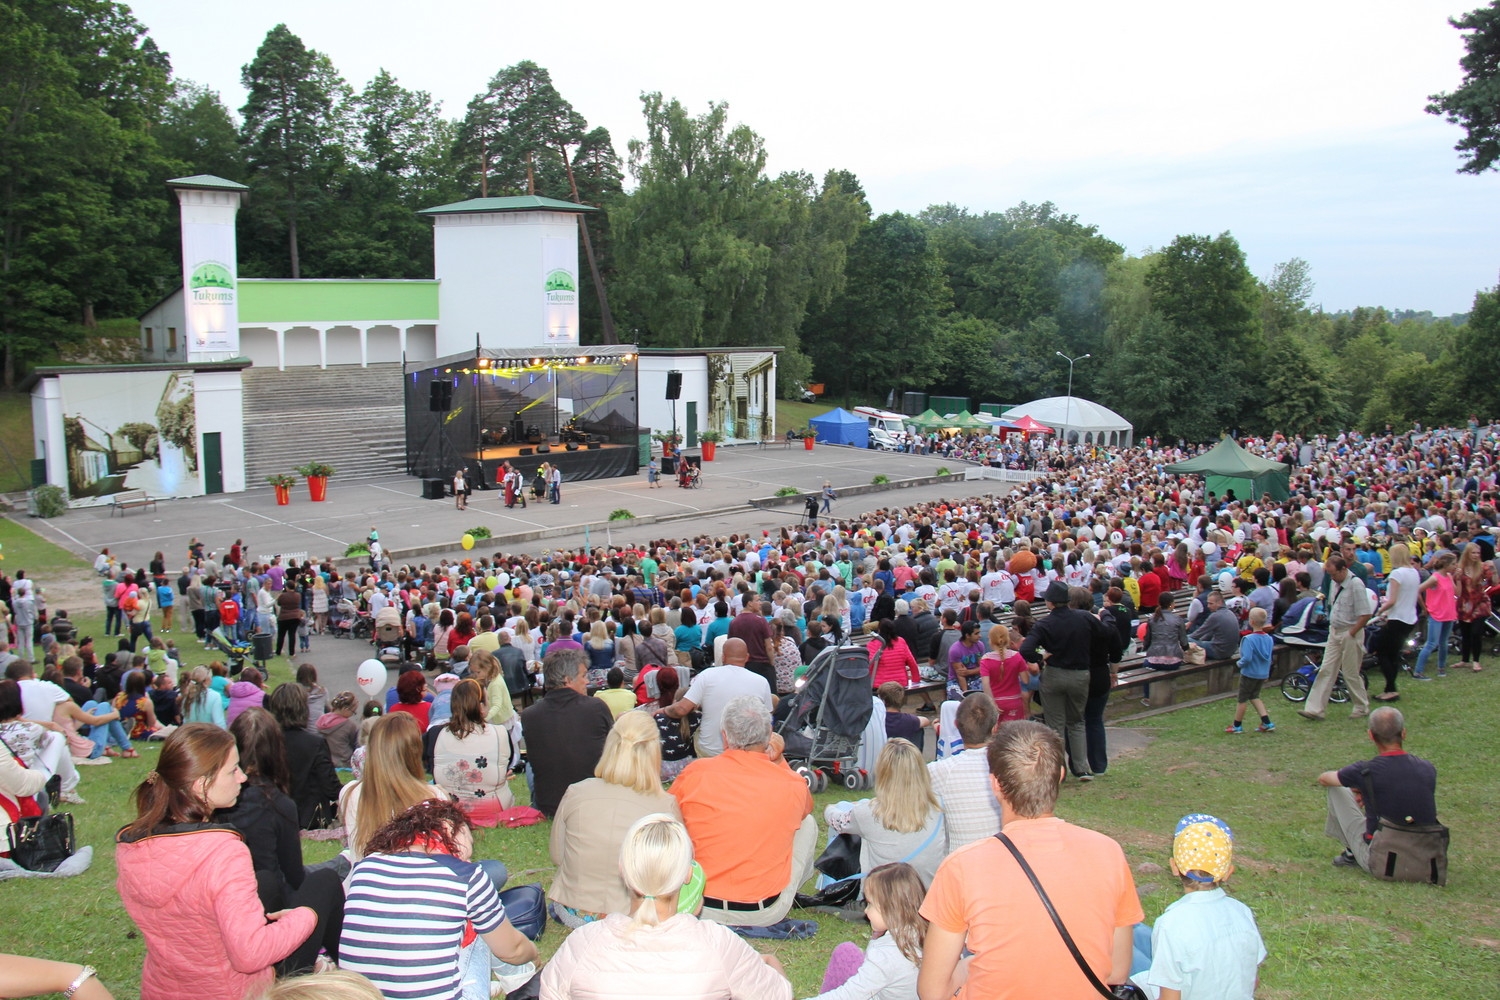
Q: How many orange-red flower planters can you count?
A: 5